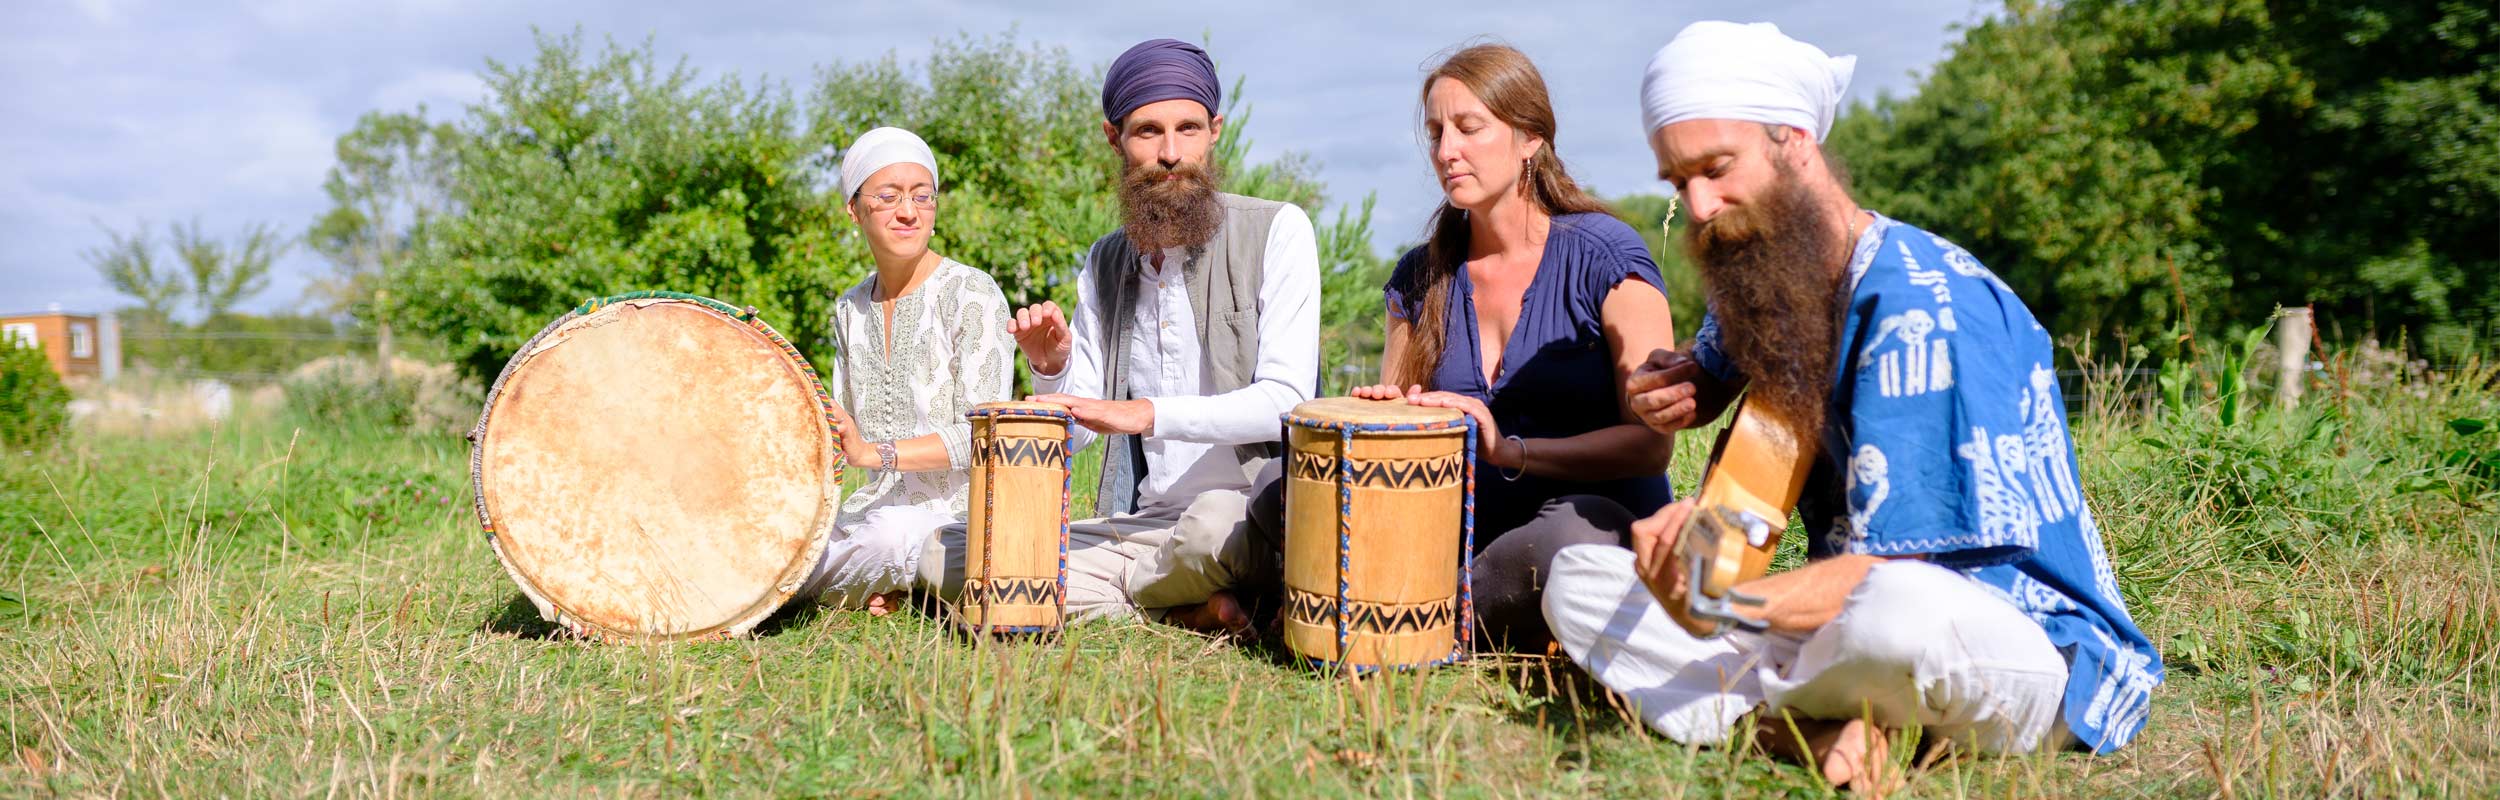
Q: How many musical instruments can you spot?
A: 4